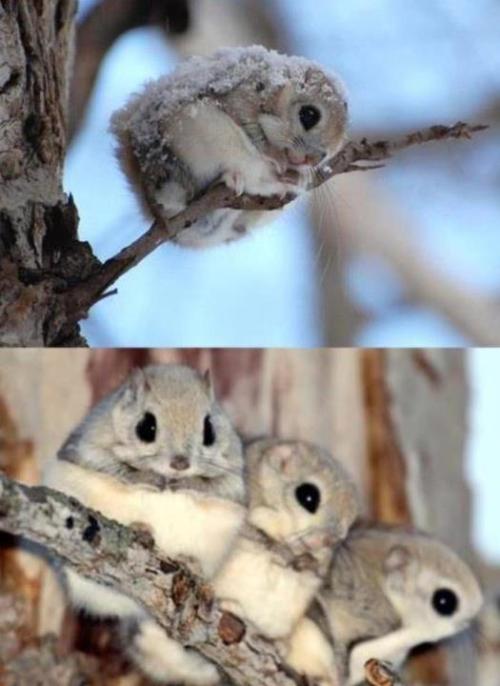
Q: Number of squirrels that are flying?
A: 0